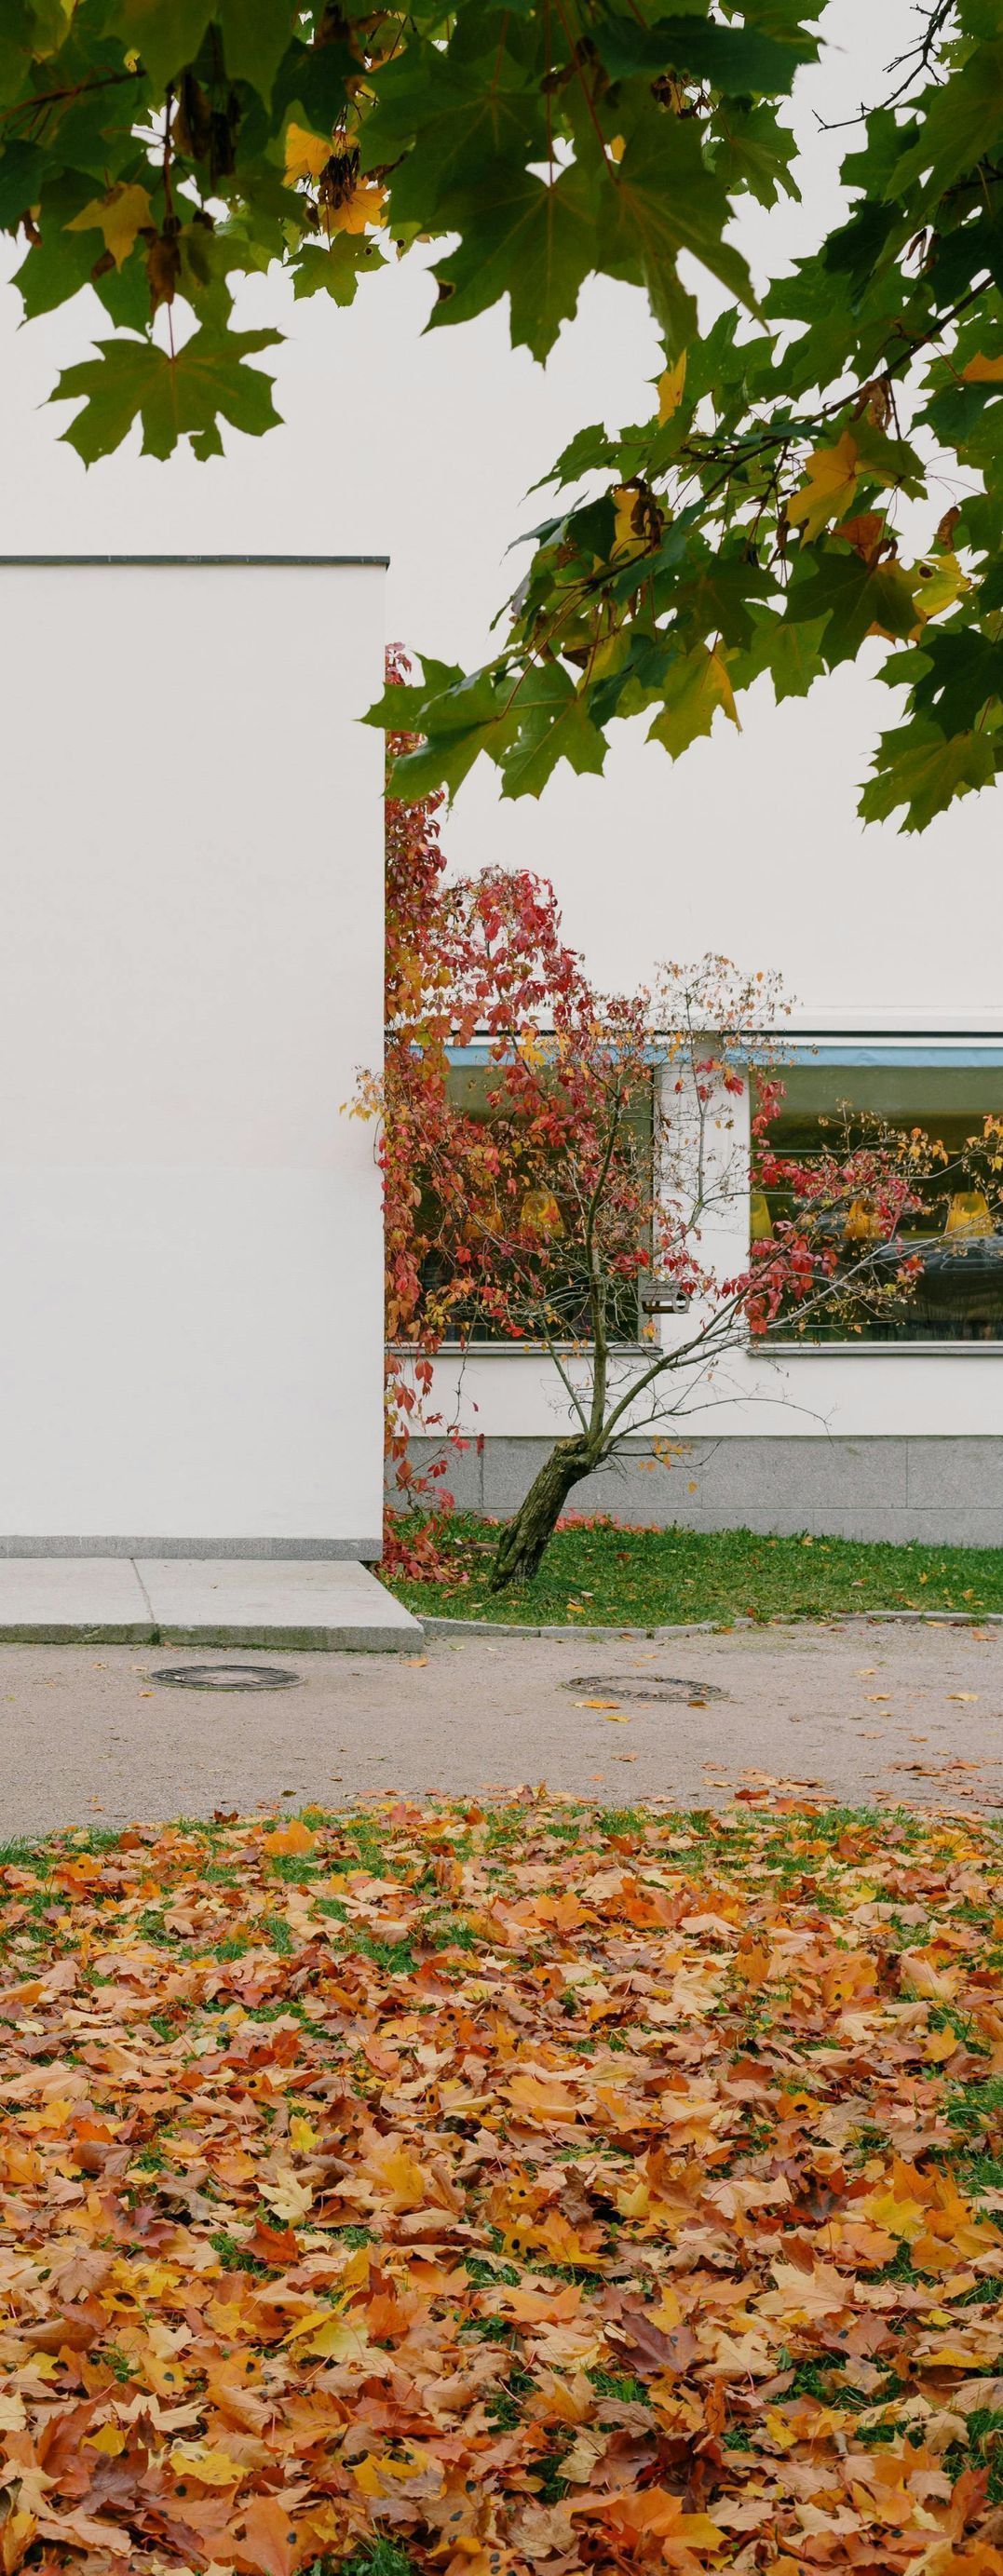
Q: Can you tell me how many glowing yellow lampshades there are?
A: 5